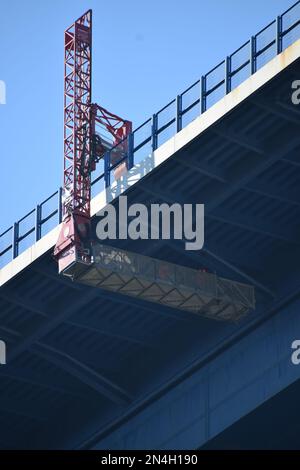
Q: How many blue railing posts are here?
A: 11